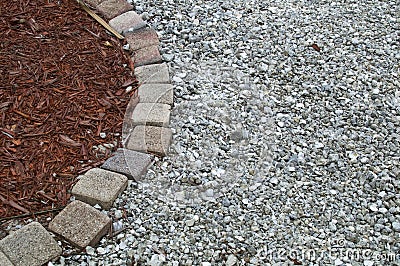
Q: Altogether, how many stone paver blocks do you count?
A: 14